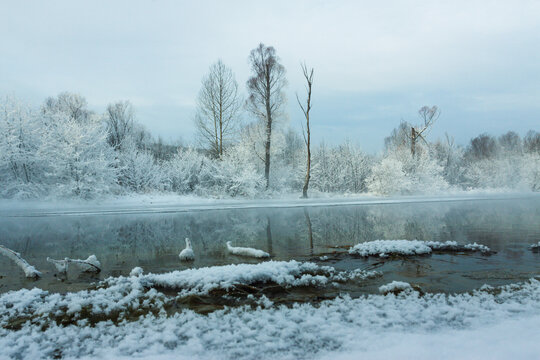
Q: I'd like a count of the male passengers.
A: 0